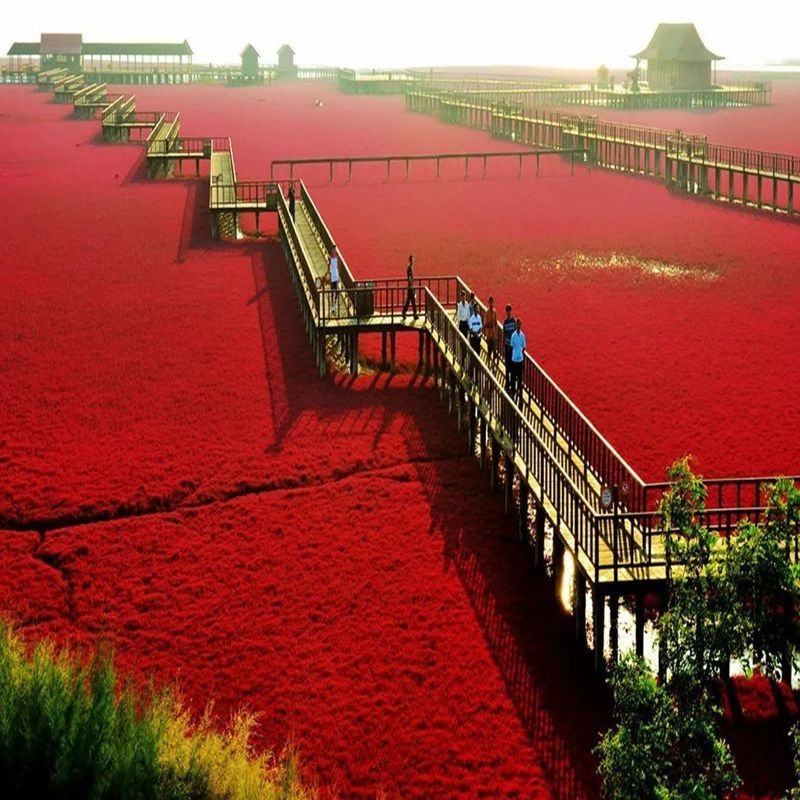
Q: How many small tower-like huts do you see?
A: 2